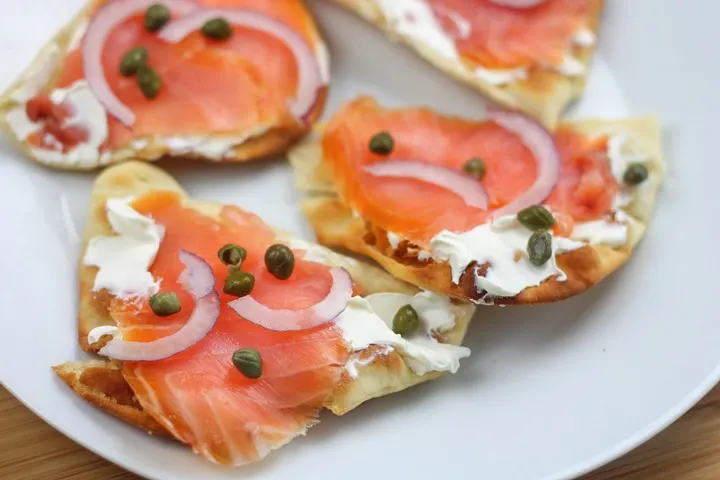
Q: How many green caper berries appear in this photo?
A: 15